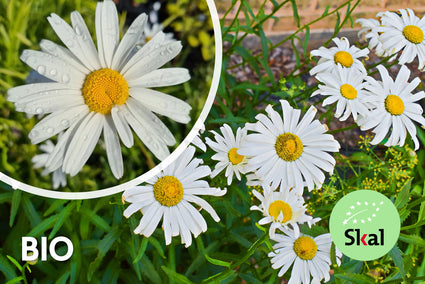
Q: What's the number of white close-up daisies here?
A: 1